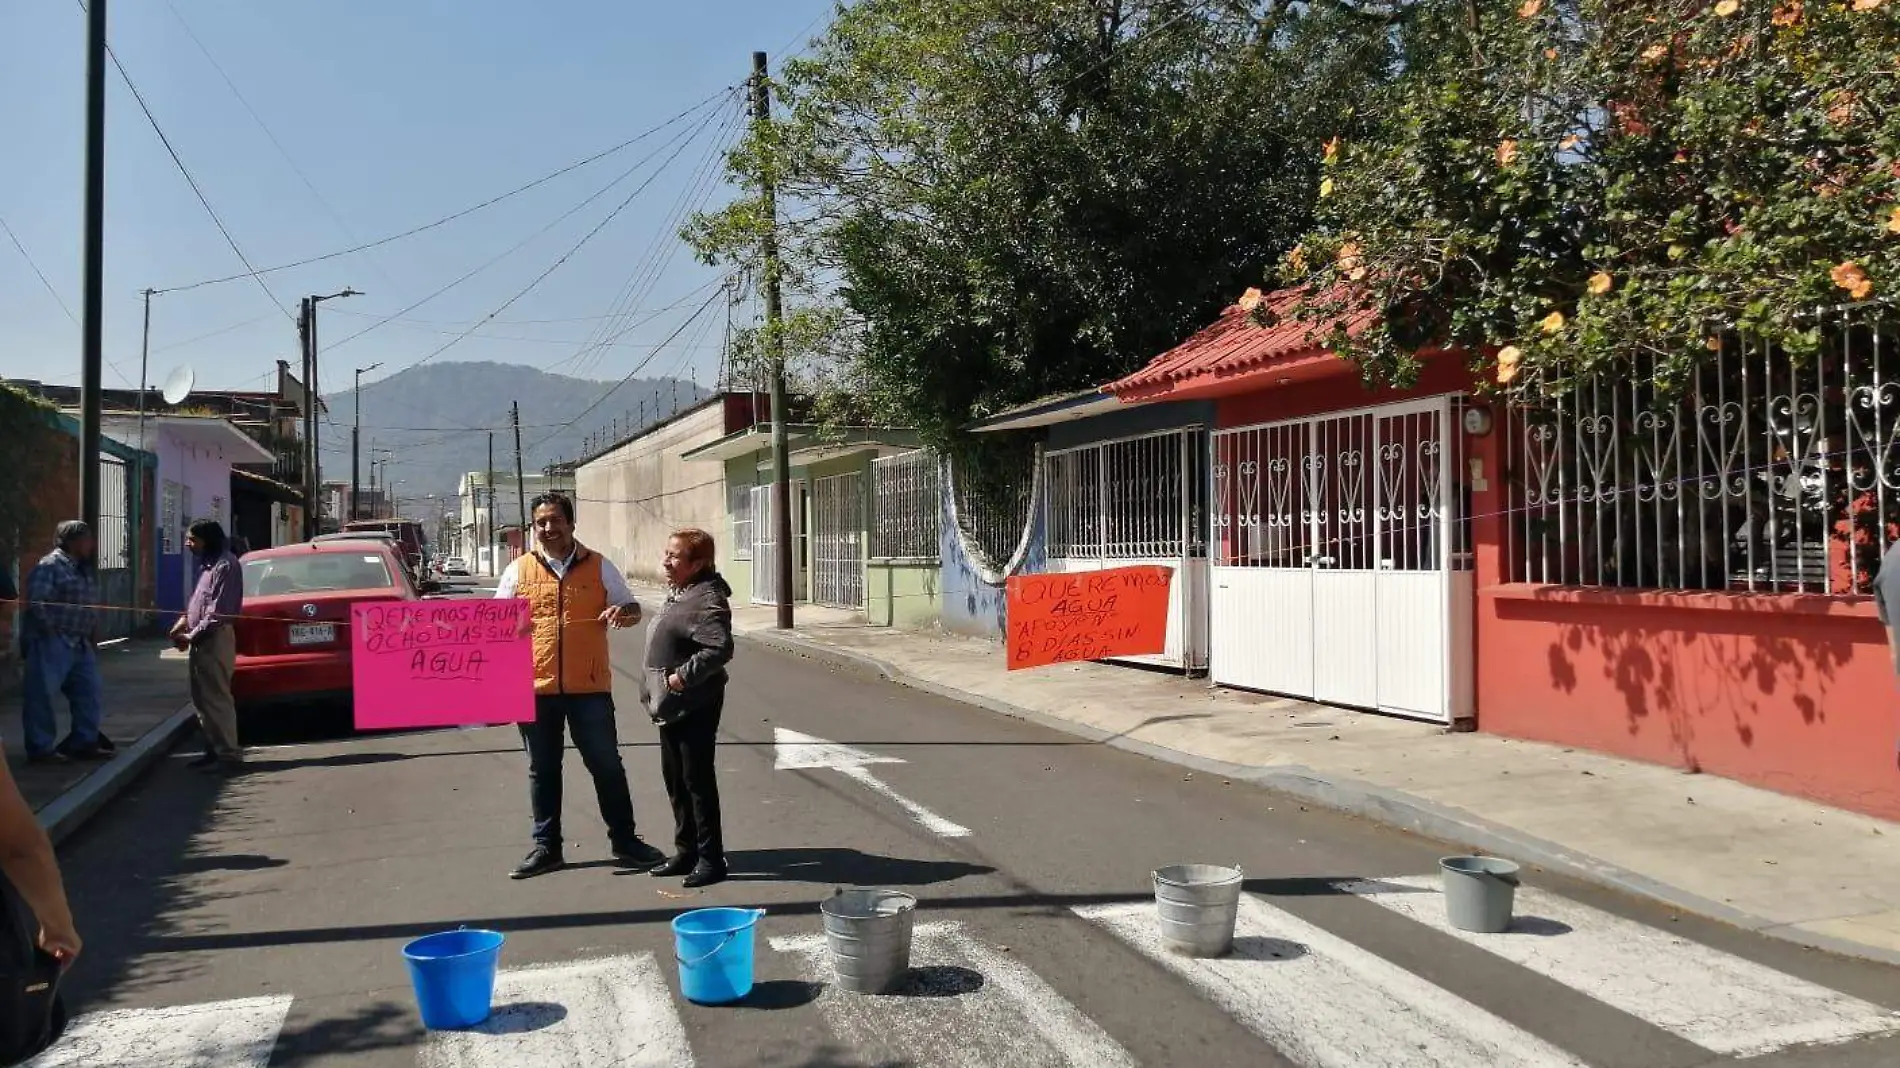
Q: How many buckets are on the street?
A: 5